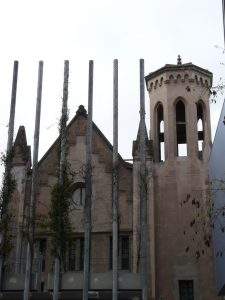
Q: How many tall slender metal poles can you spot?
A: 6